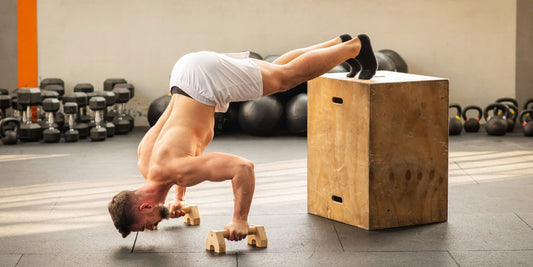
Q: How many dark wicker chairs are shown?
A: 0